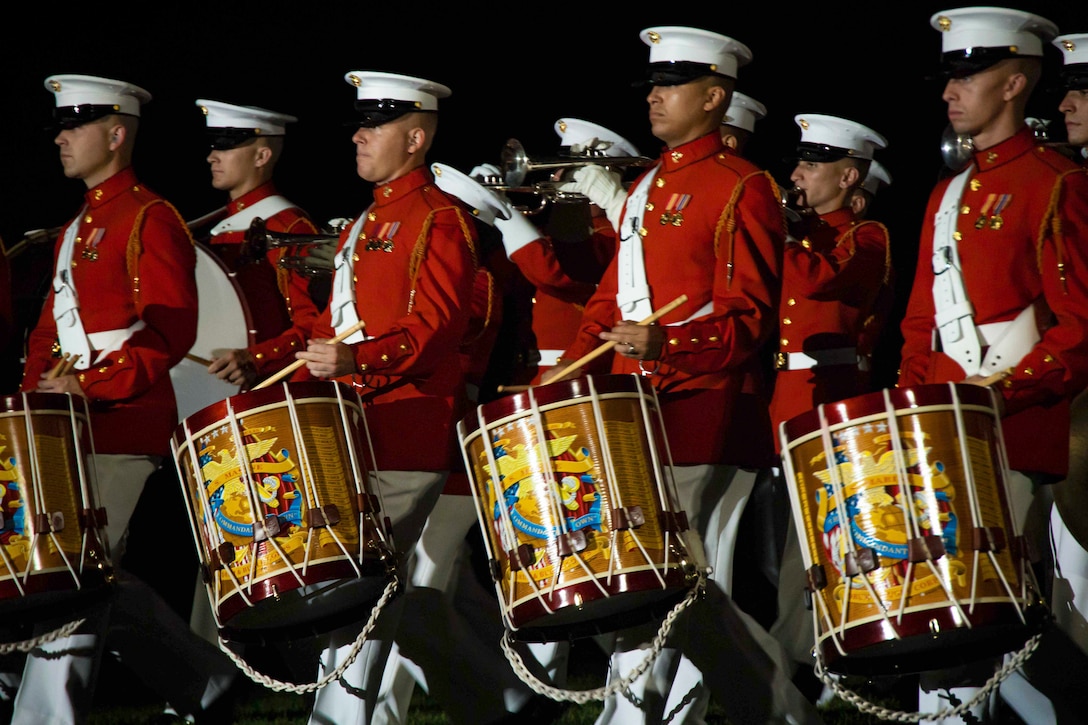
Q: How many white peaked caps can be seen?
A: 11